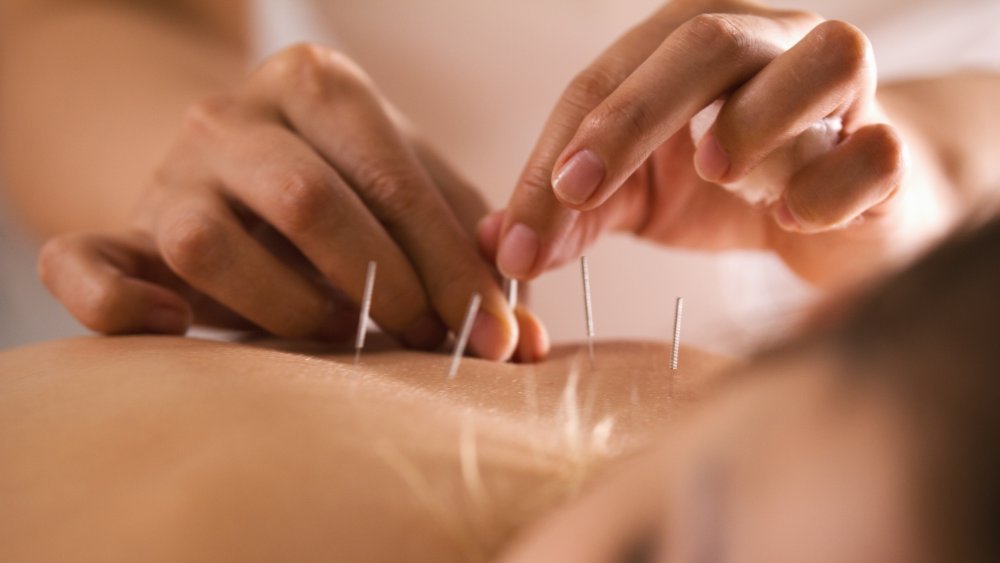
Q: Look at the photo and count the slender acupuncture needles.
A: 5